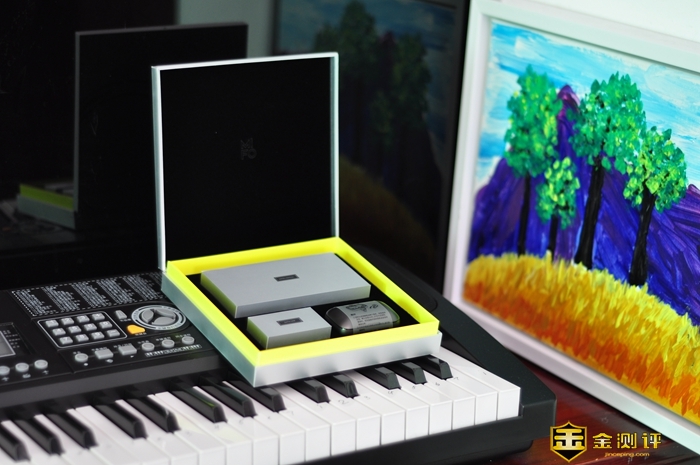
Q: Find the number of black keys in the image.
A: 13